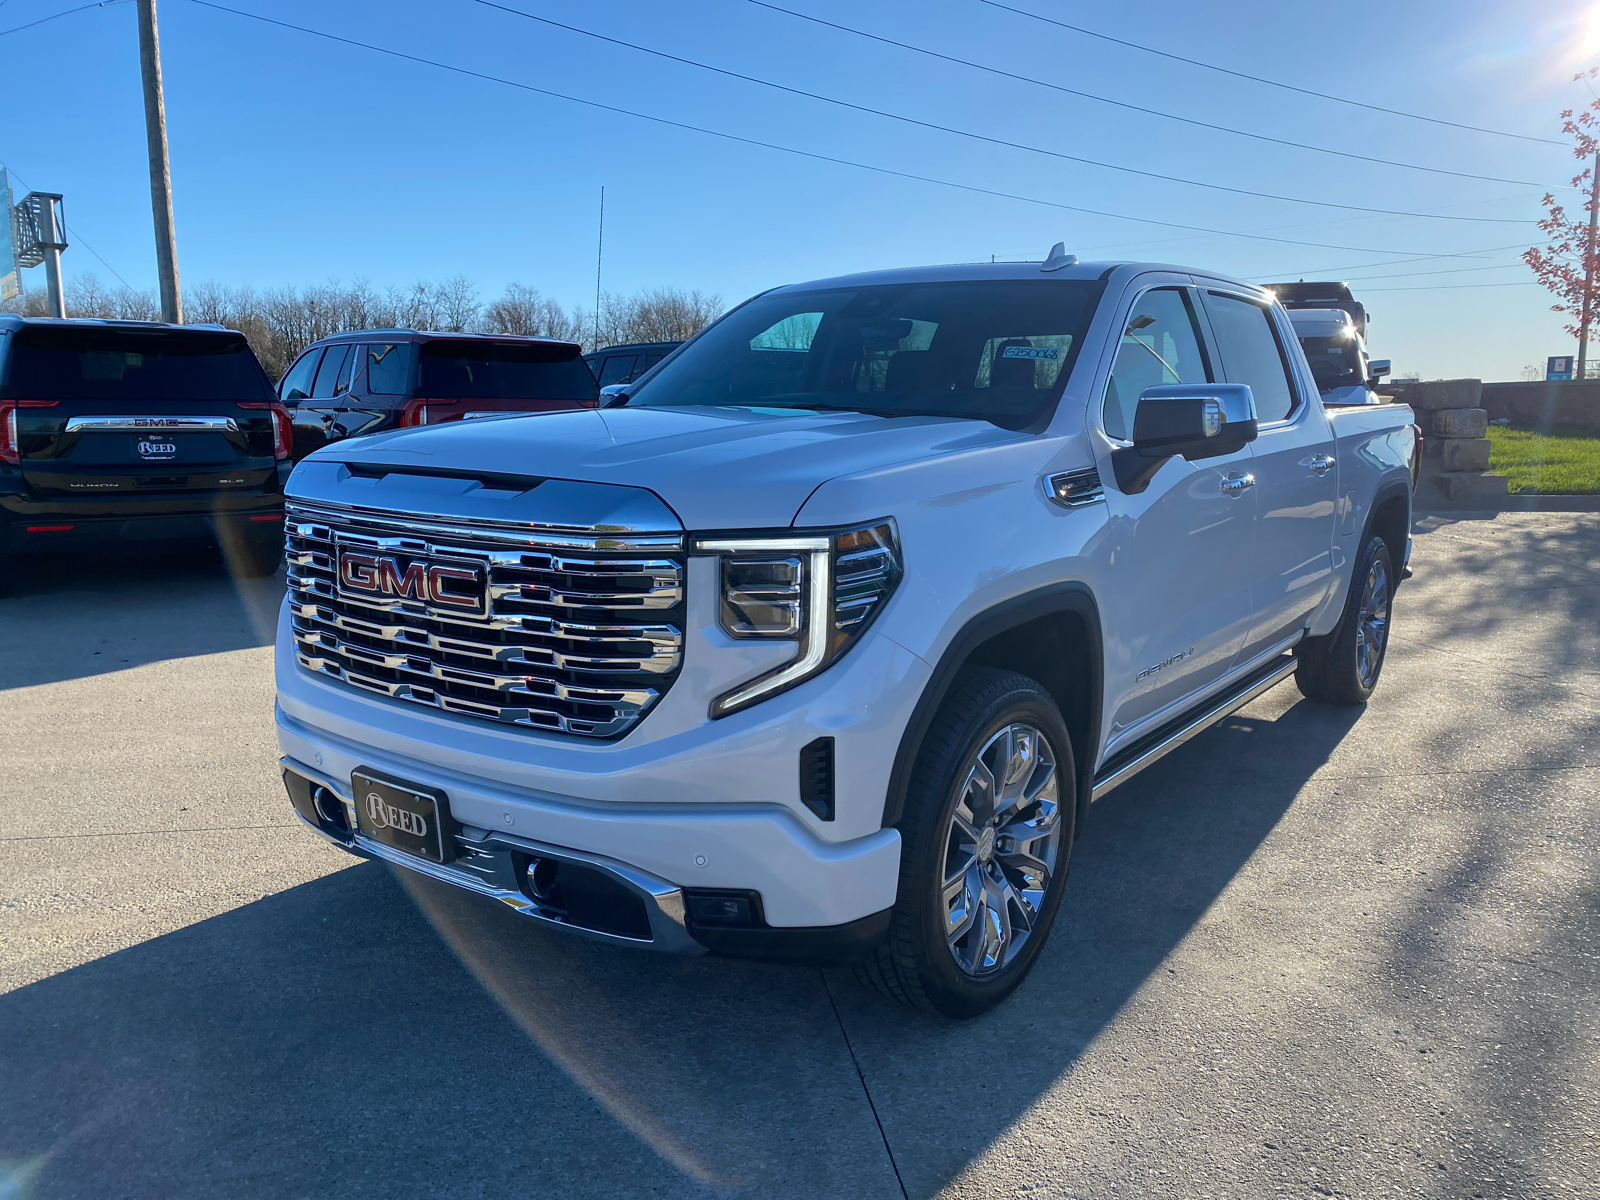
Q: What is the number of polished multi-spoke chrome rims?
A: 2